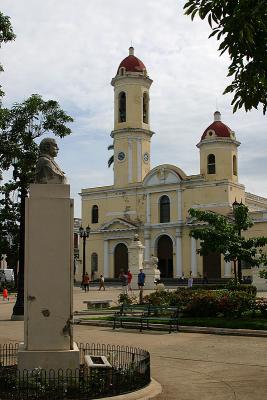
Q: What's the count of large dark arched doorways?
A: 3